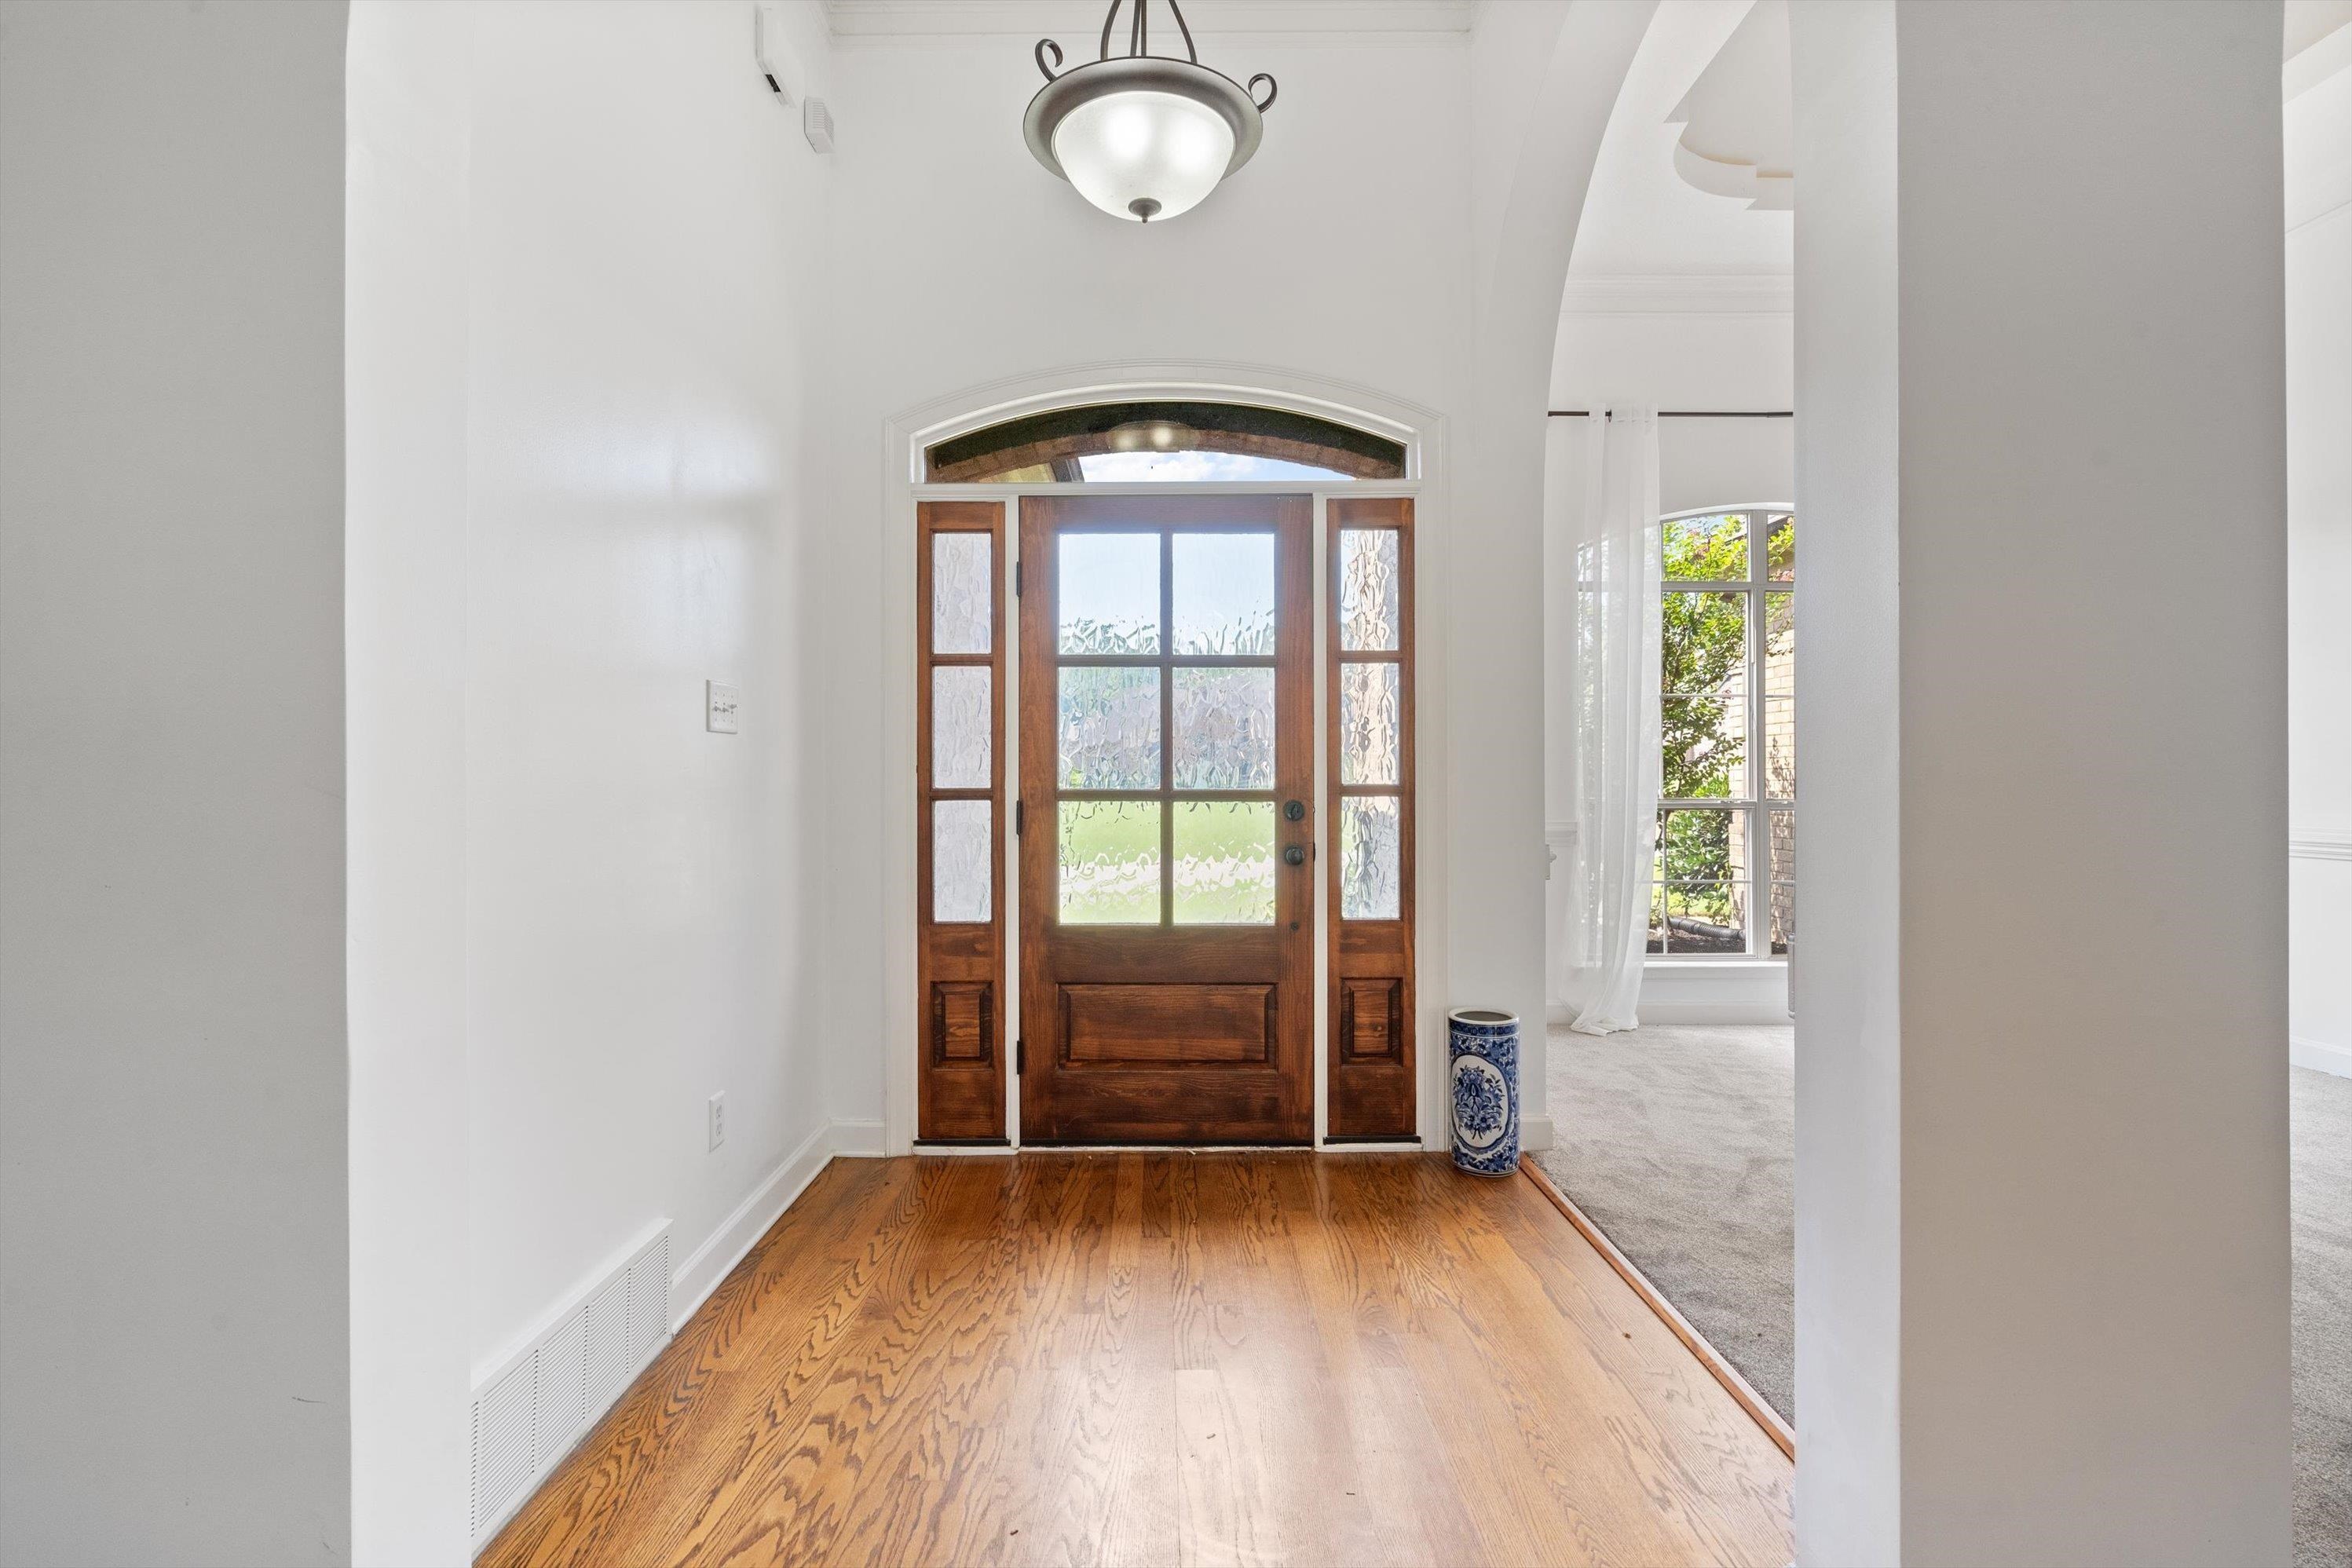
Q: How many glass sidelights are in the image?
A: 2